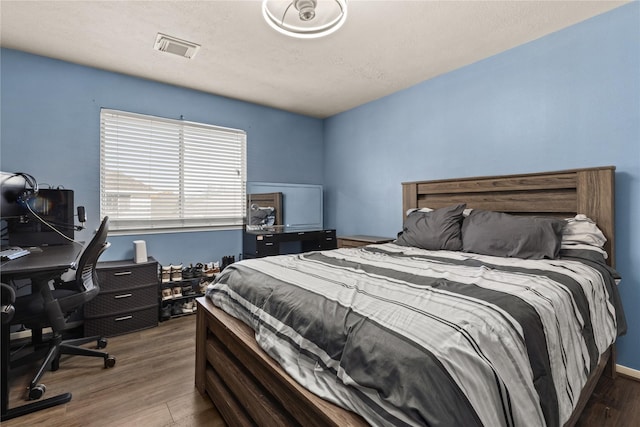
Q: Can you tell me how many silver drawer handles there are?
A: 8